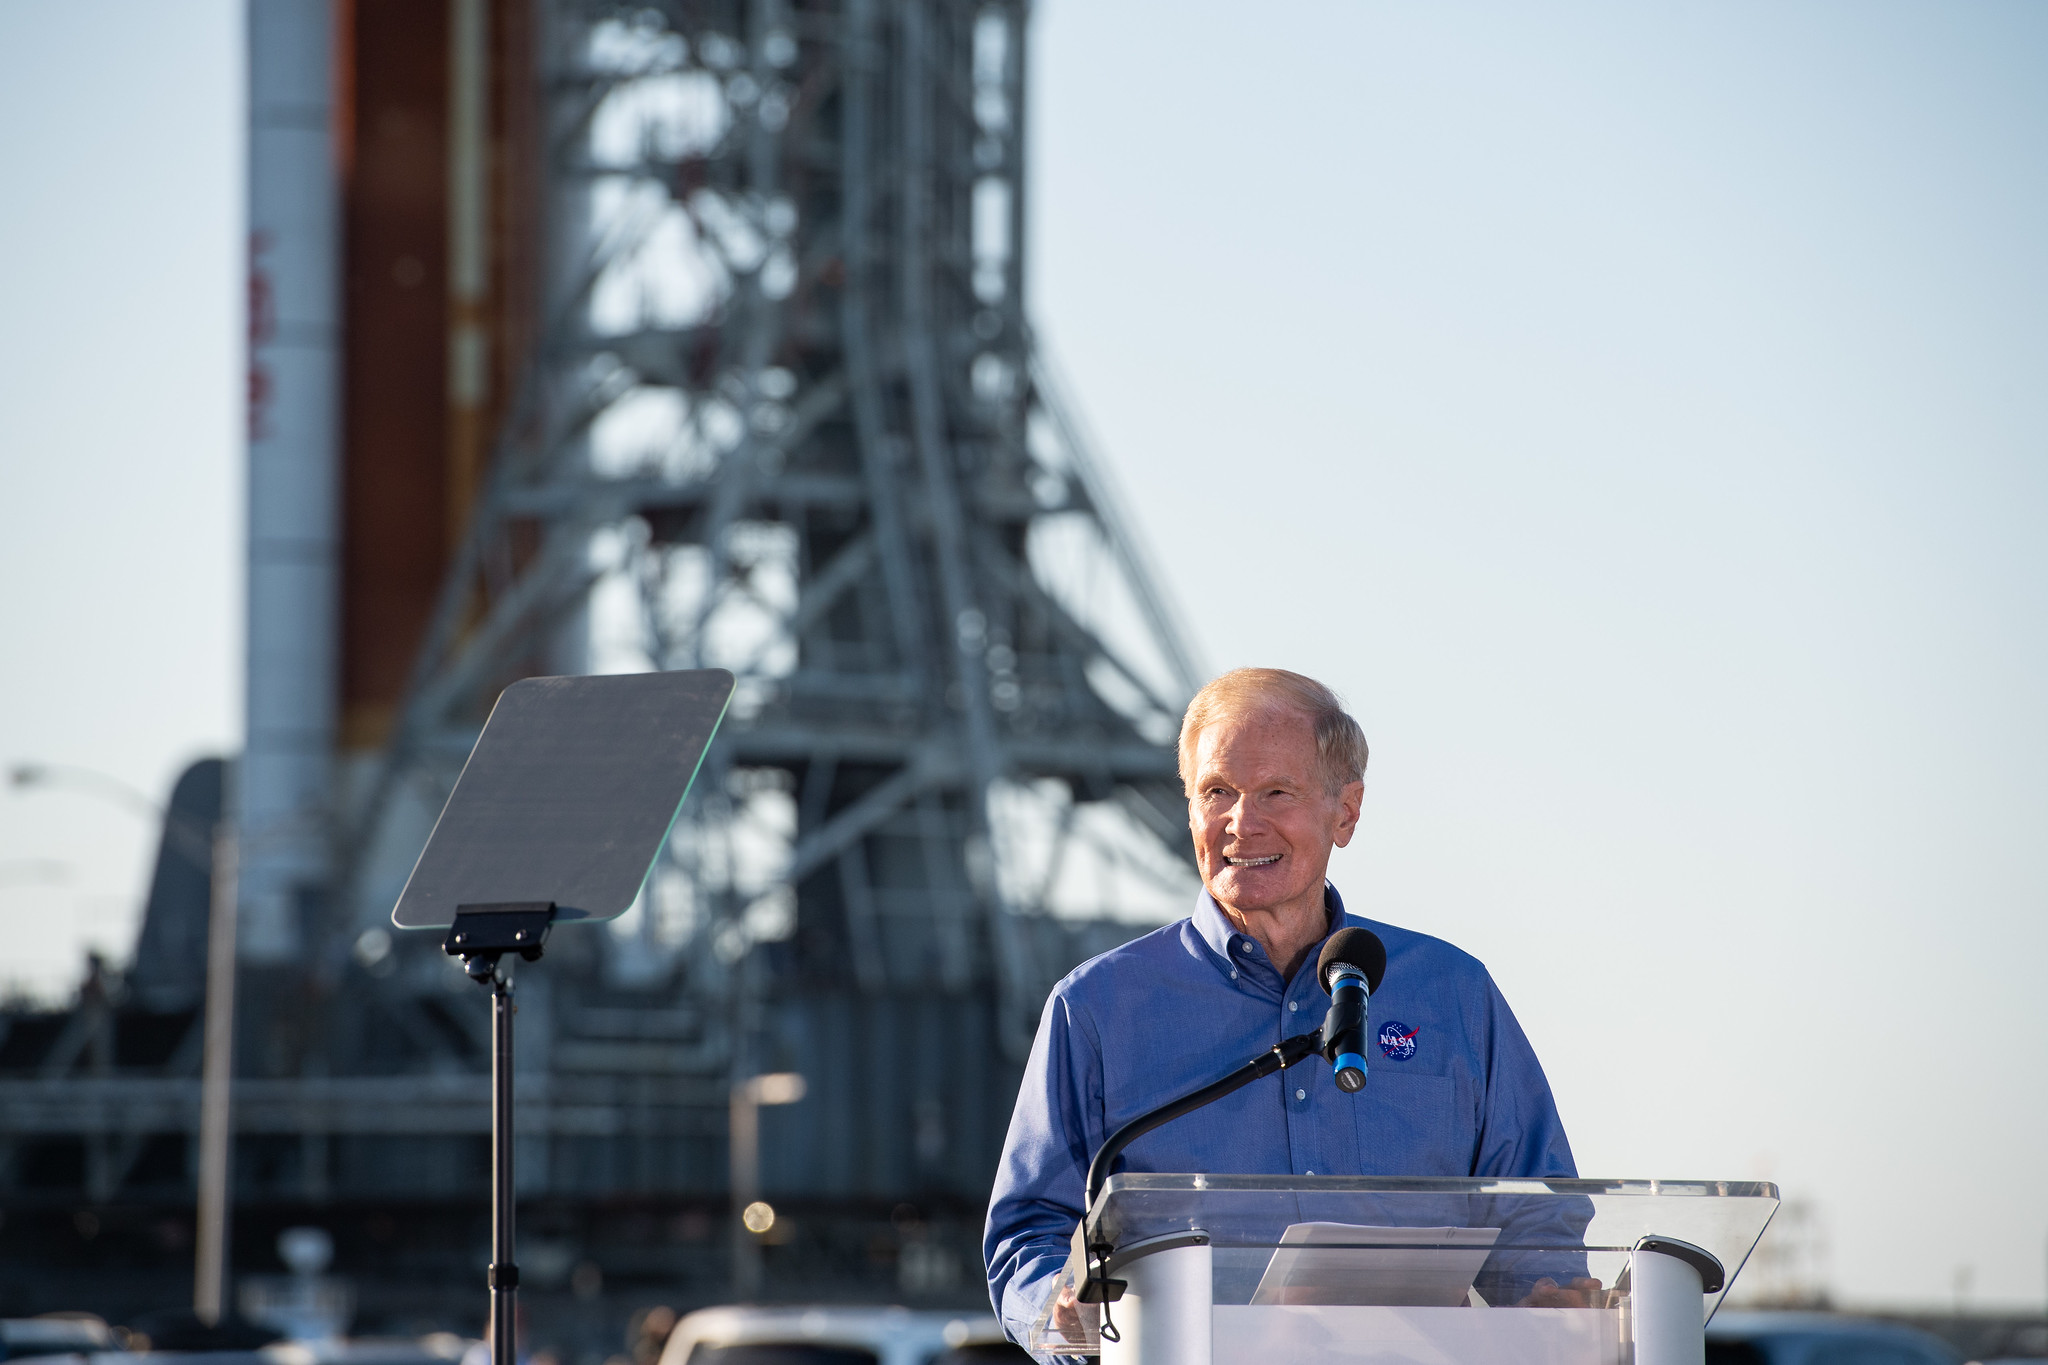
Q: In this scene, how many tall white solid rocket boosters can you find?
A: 1